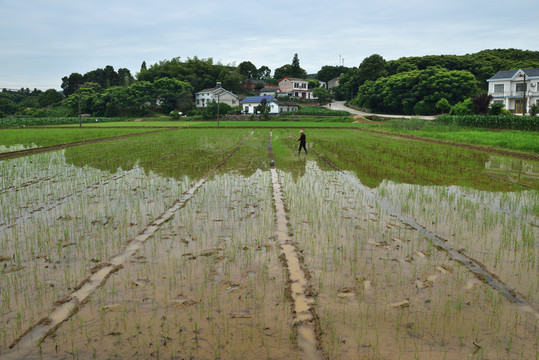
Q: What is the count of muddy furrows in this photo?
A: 3